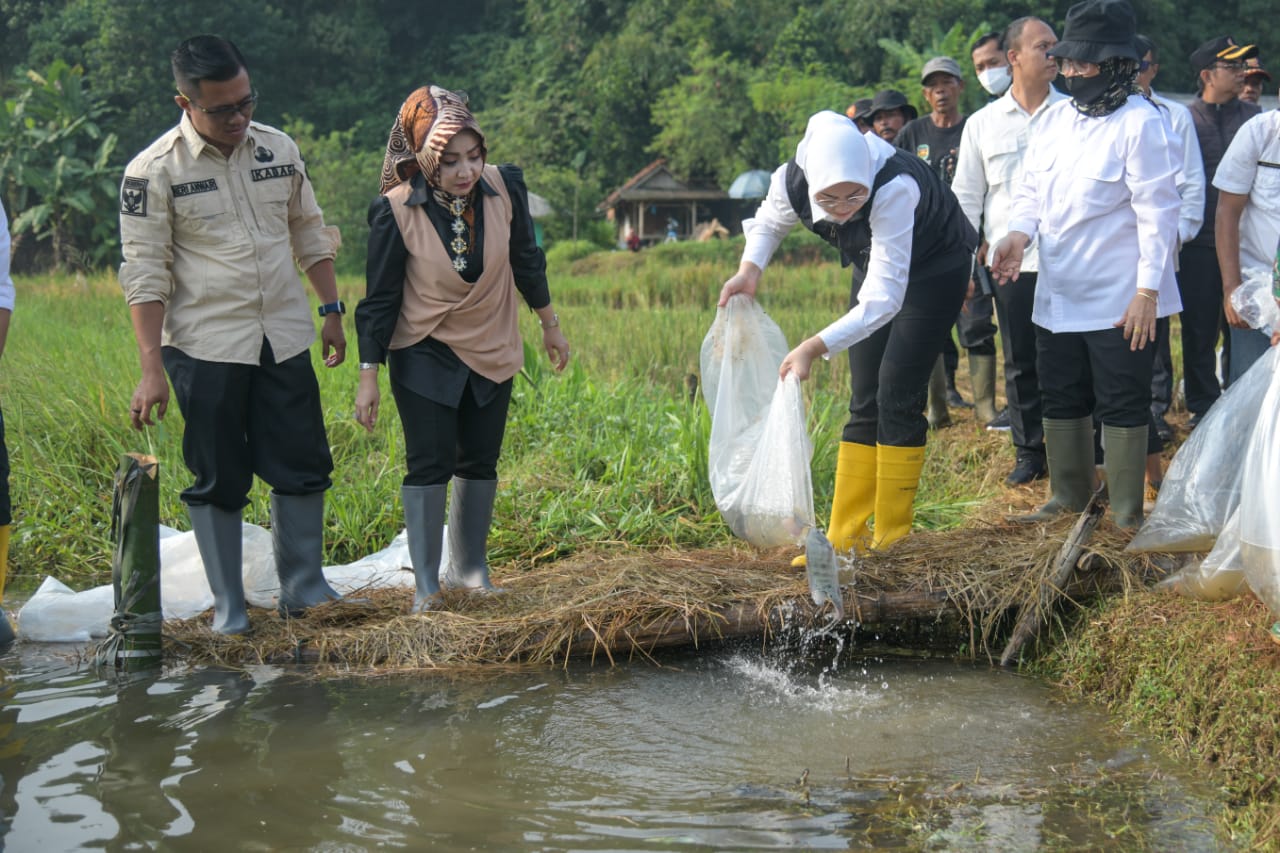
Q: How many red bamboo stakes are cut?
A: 0